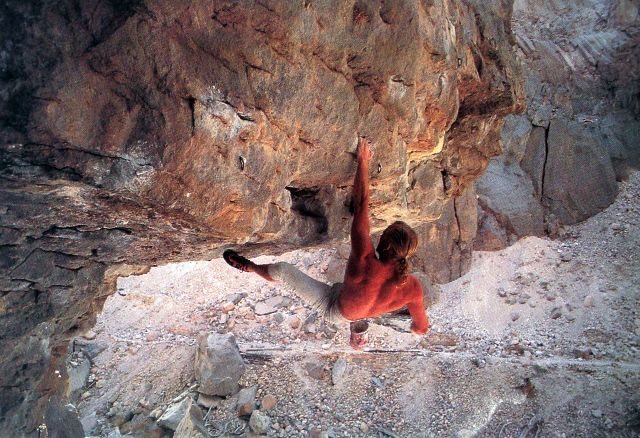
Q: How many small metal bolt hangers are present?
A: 3